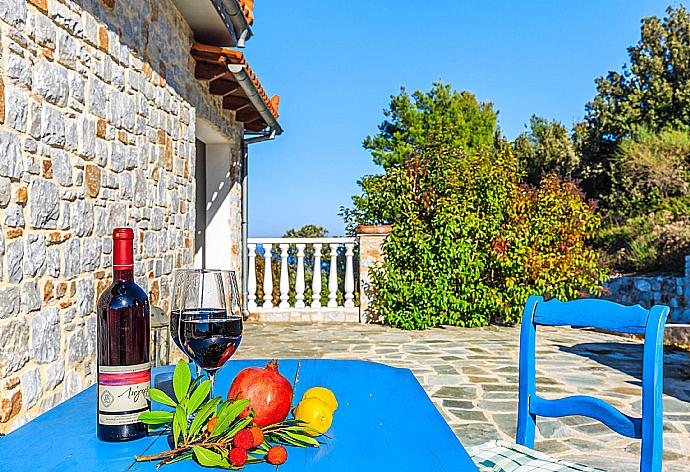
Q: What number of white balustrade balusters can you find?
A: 7